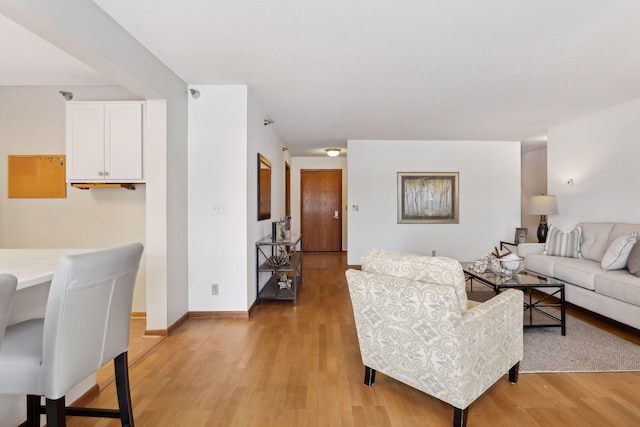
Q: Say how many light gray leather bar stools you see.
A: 2